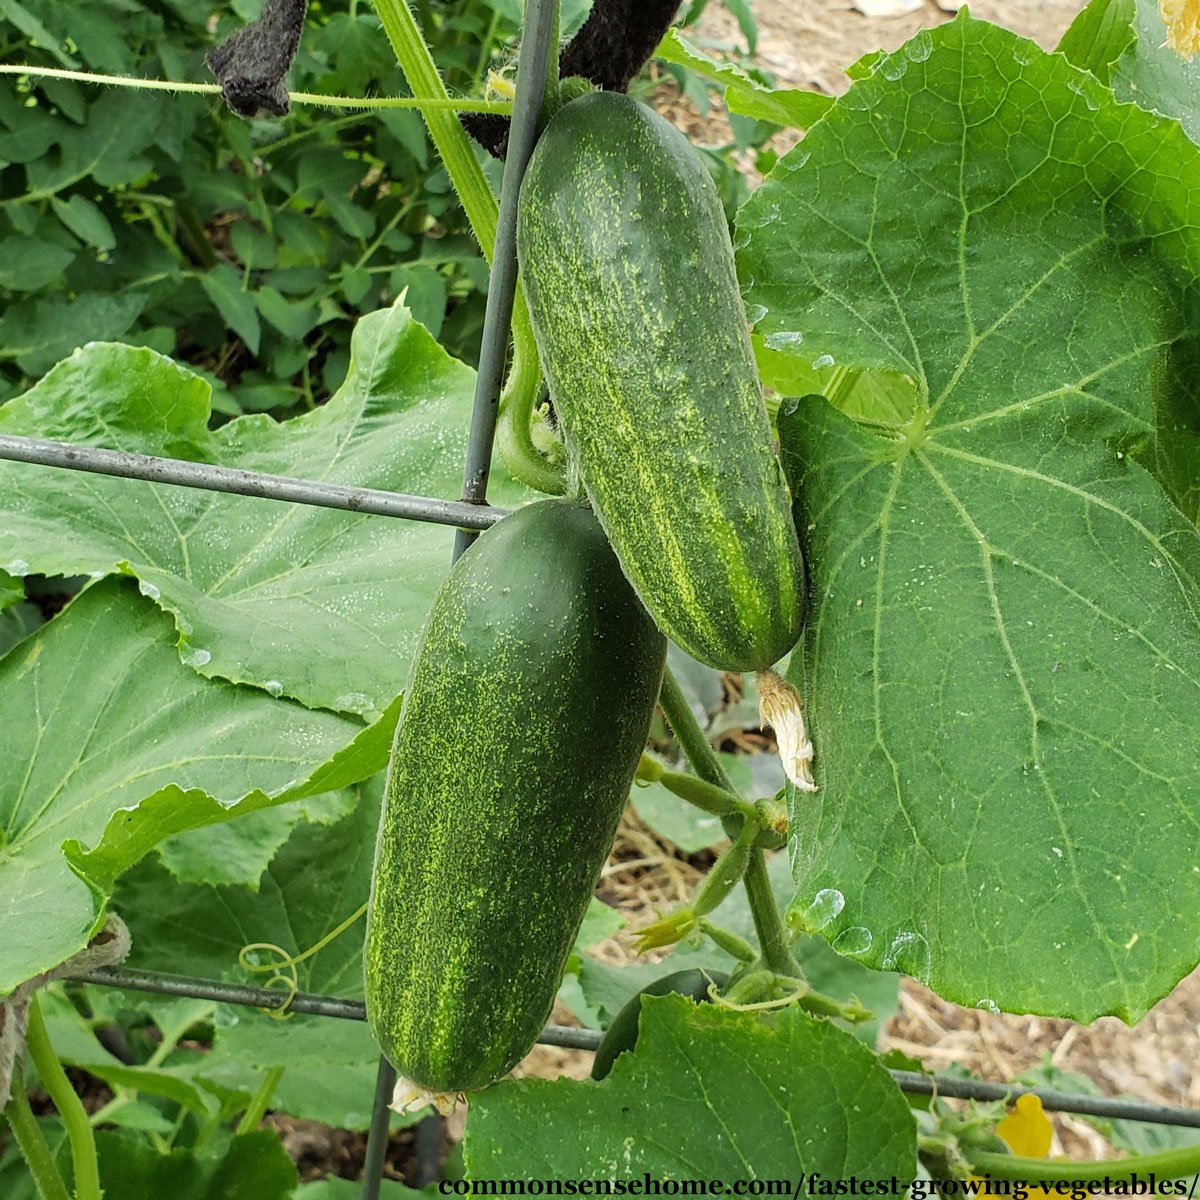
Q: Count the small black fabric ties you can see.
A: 2